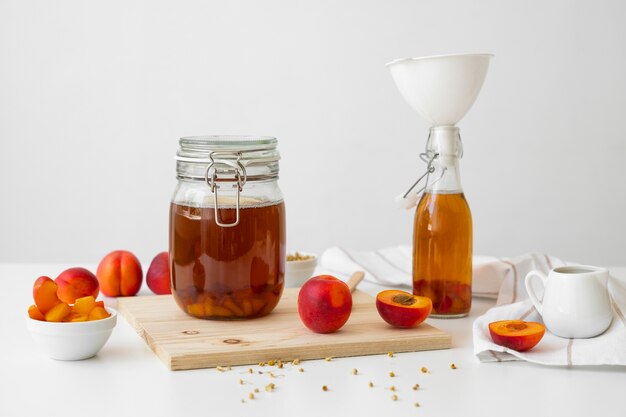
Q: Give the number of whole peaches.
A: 4